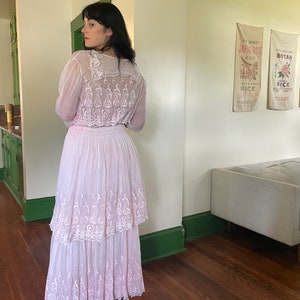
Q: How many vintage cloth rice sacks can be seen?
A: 2